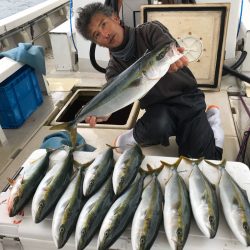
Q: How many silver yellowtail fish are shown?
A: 12